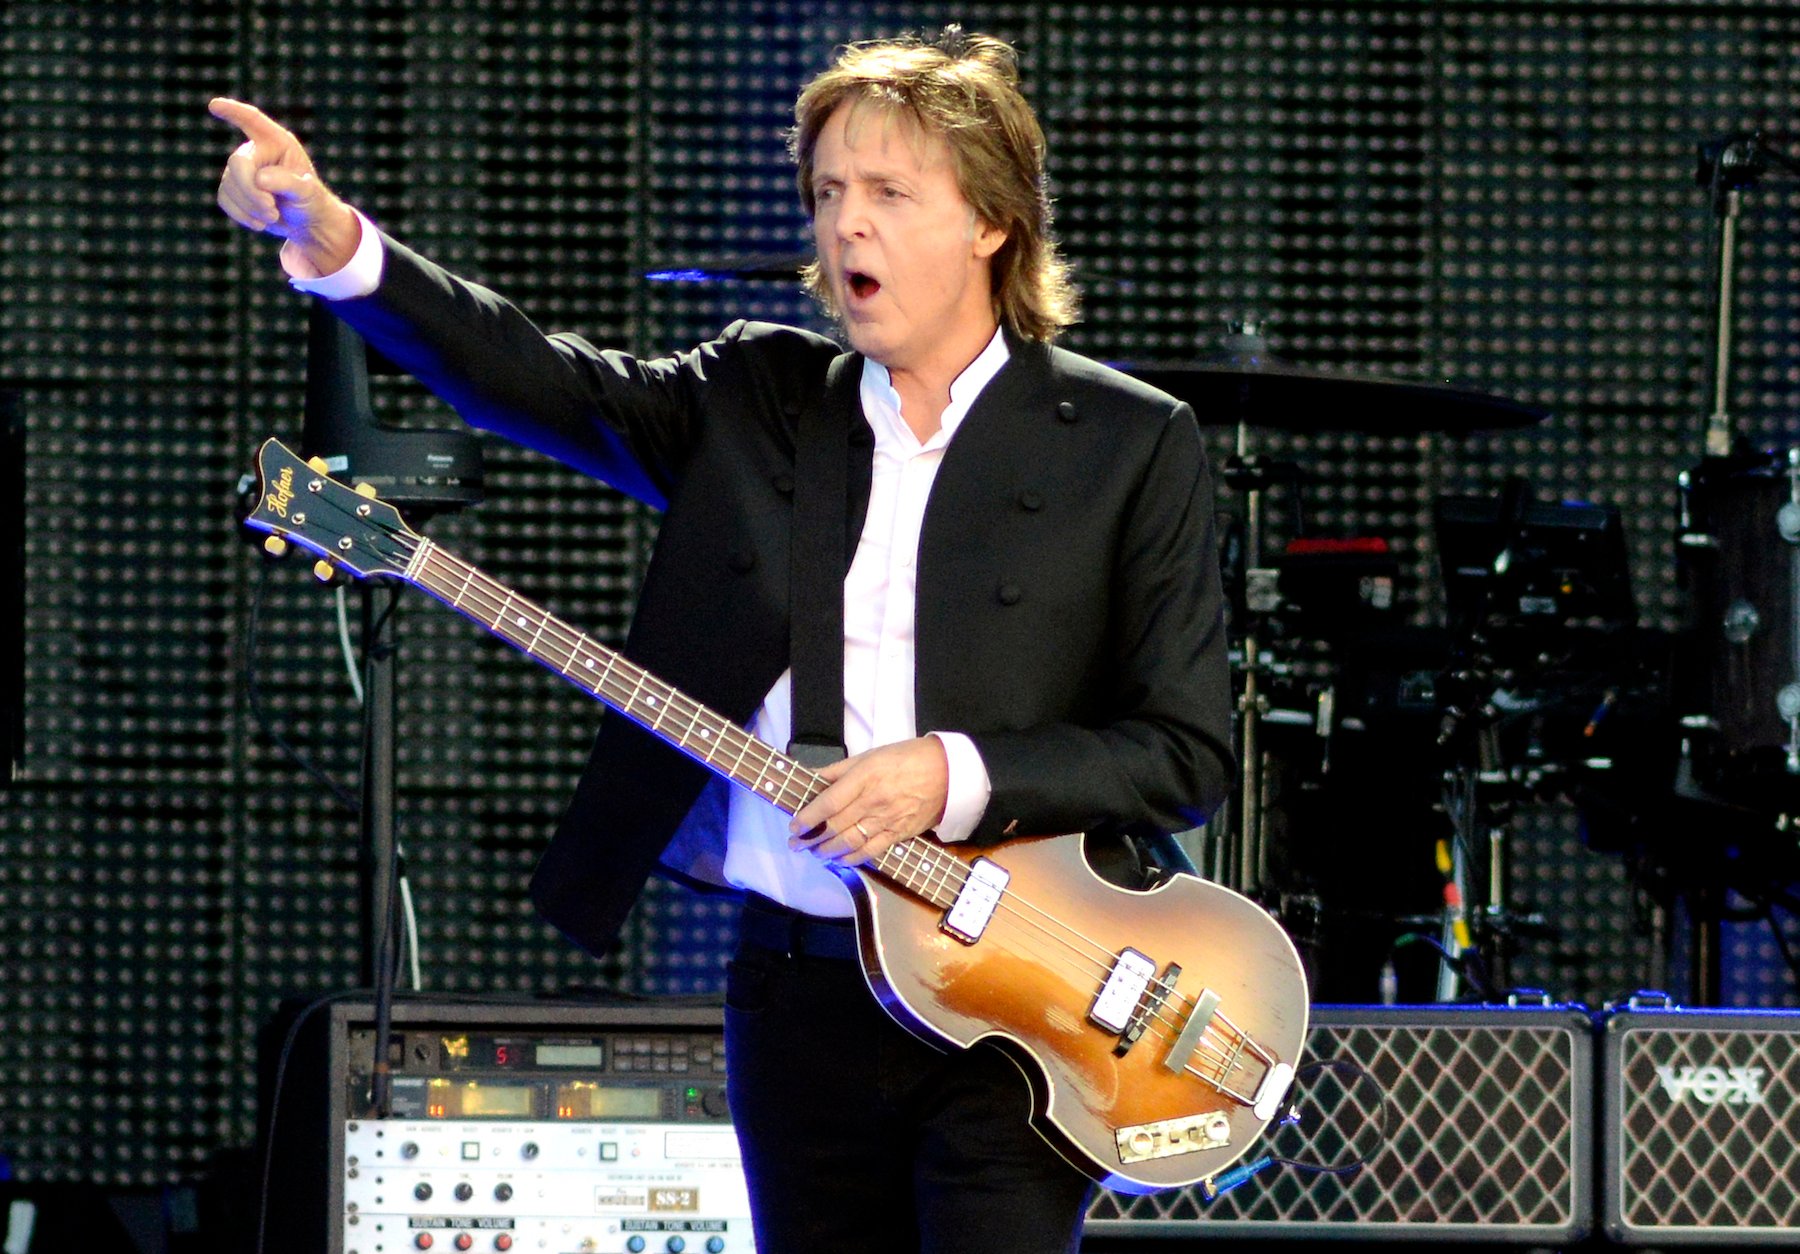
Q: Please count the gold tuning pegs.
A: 4